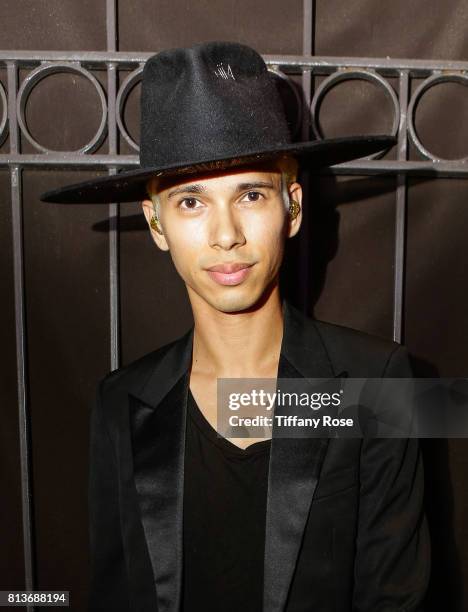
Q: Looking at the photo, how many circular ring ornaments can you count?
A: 6